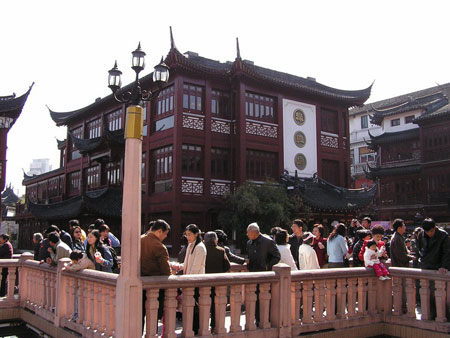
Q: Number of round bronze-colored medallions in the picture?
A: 3